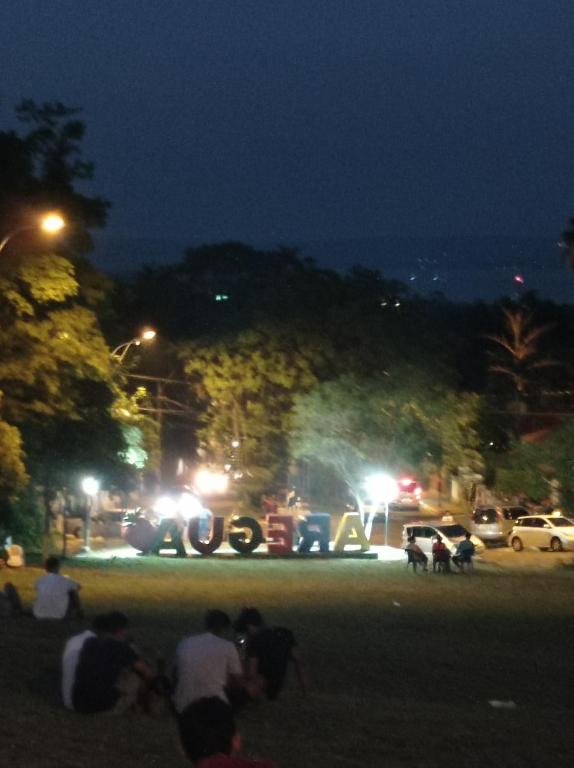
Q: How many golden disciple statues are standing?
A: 0